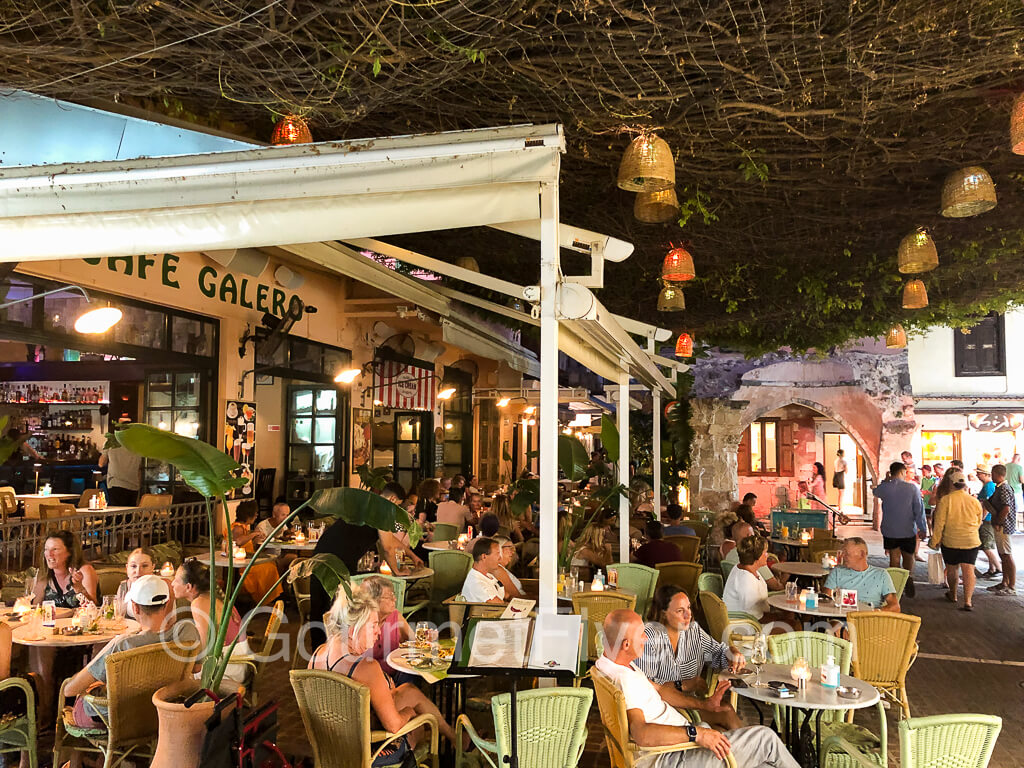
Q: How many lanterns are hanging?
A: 11